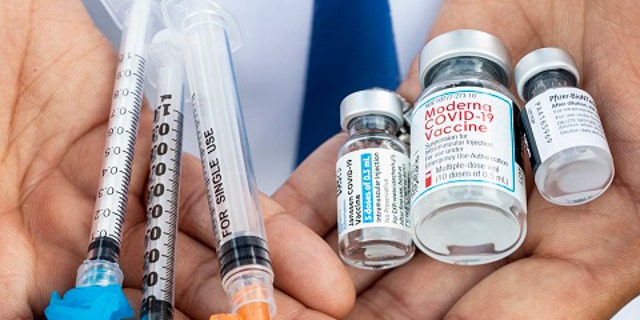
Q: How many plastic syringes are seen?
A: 3